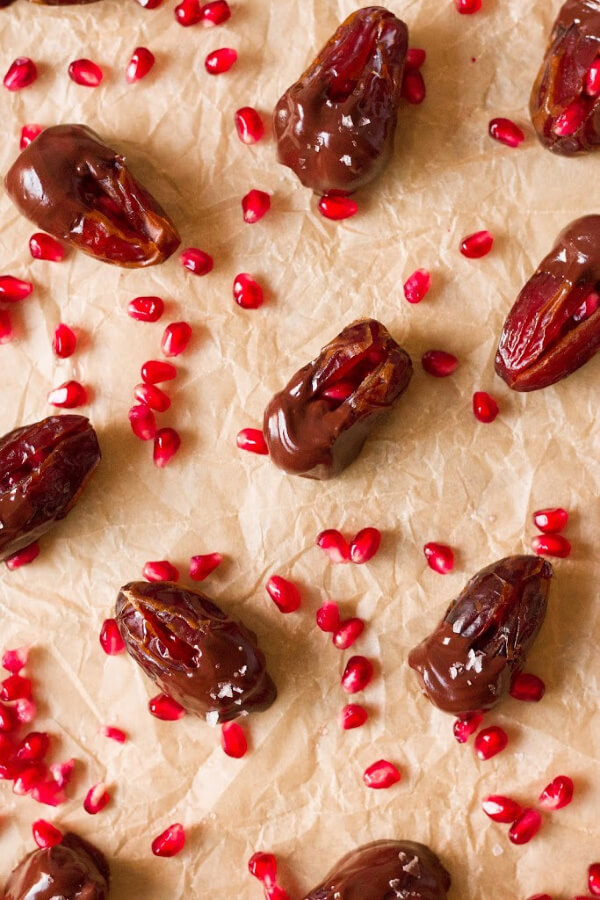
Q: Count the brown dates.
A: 10